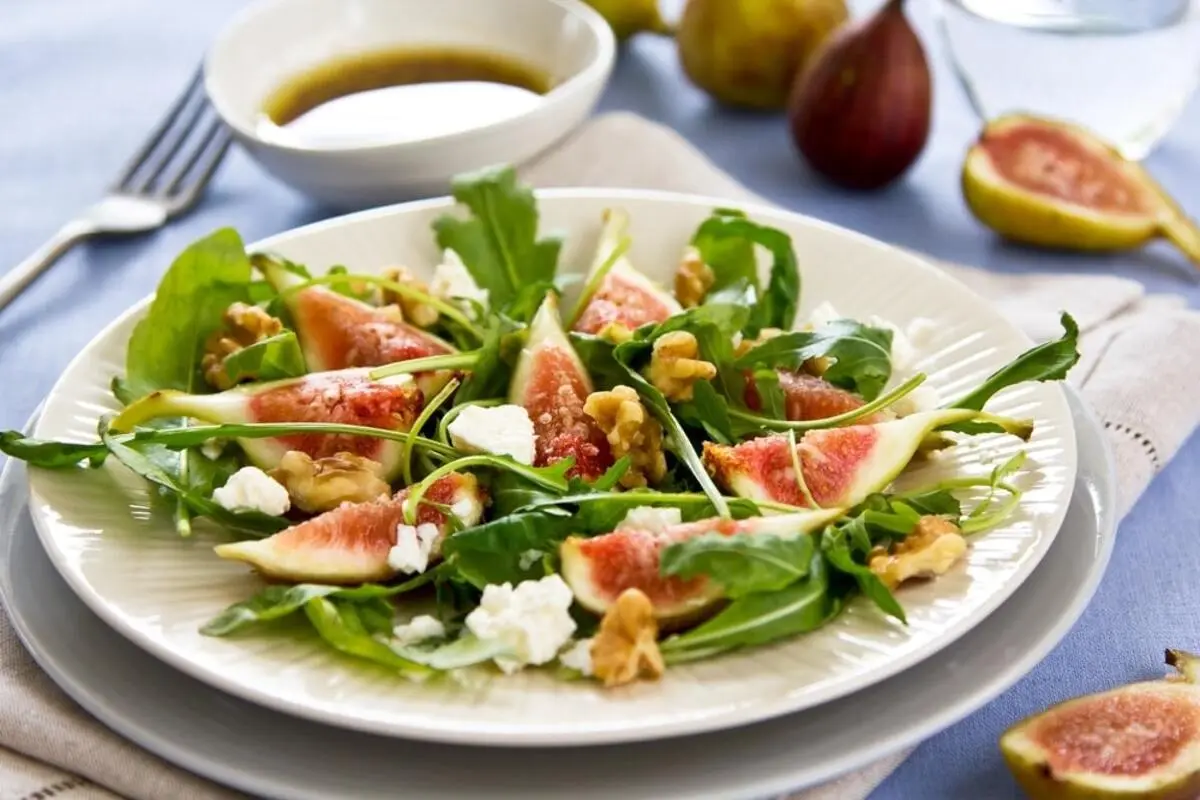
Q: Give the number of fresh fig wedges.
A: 8